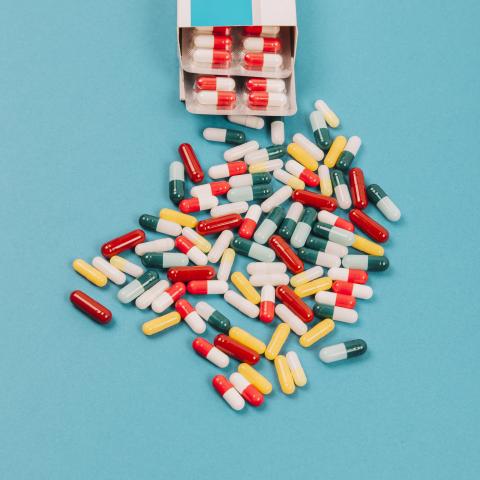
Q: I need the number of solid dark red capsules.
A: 11